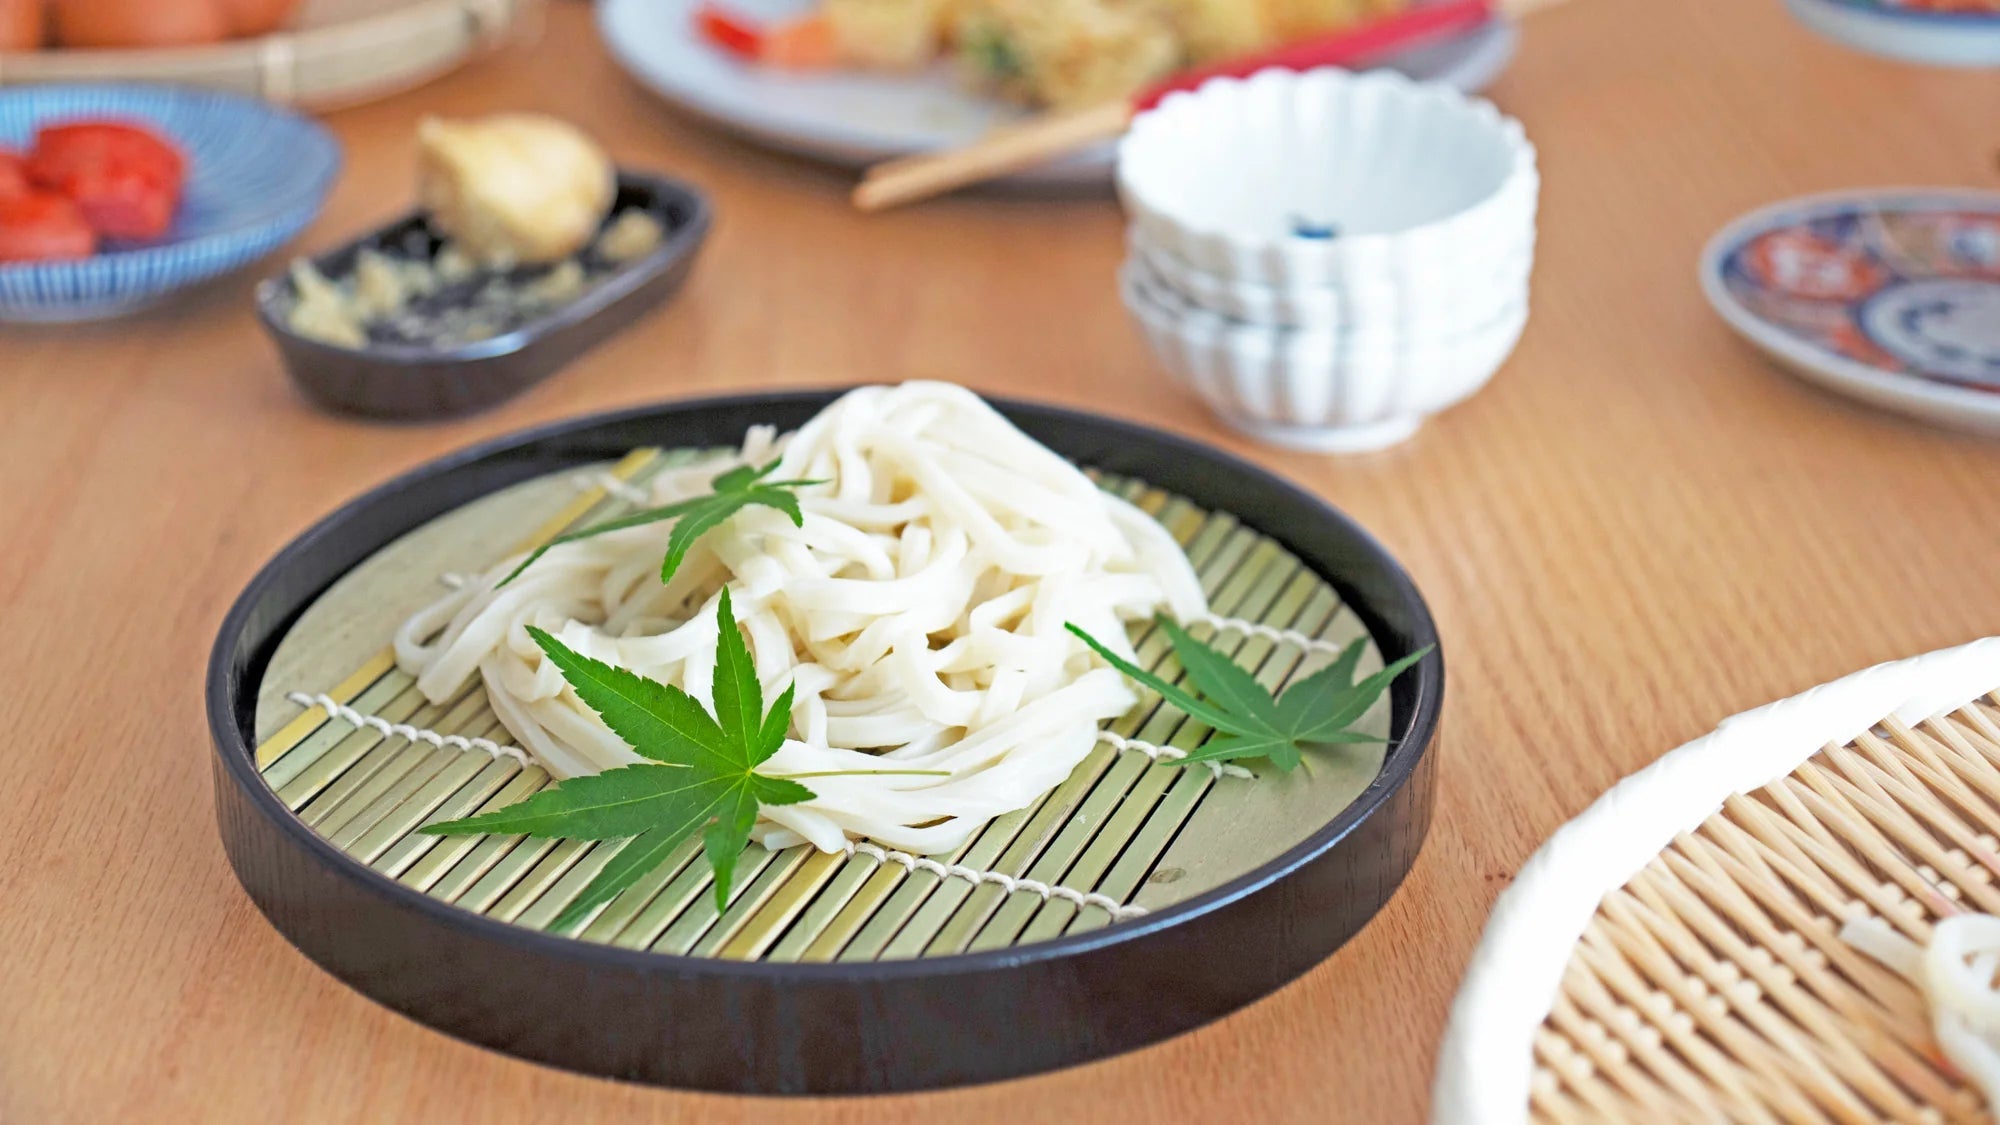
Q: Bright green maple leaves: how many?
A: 3